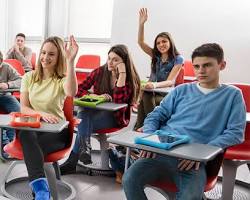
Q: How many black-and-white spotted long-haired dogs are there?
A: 0